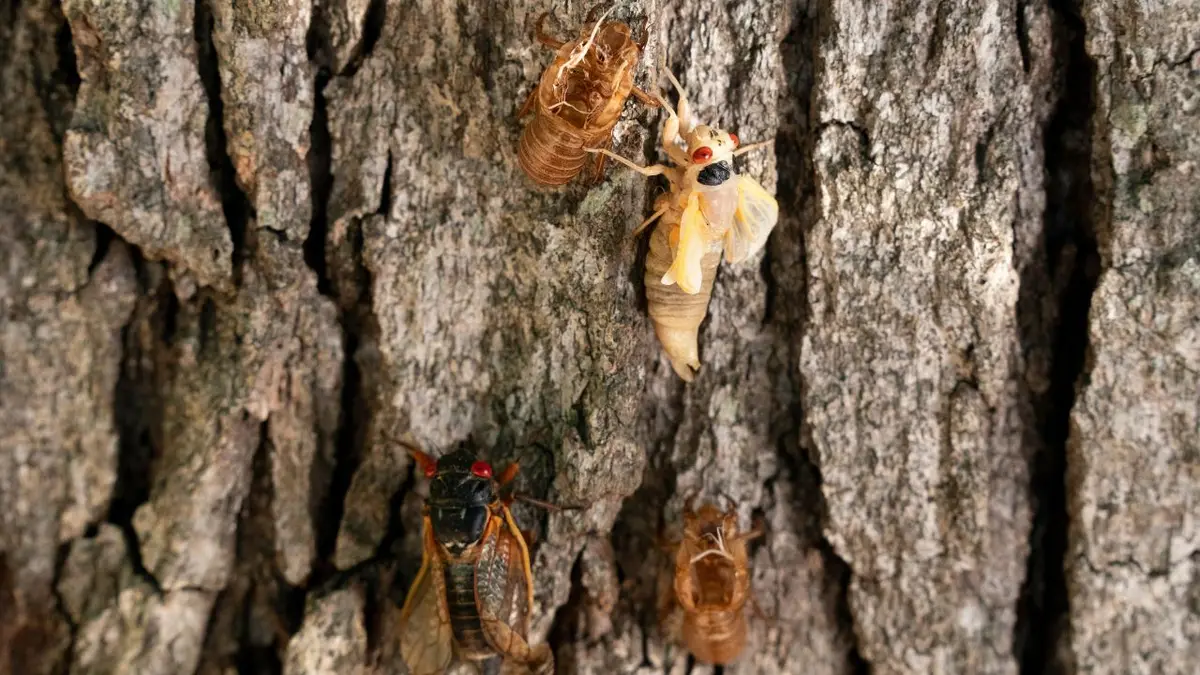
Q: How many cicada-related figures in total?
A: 4